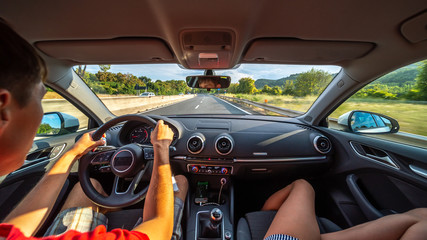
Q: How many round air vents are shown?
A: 3